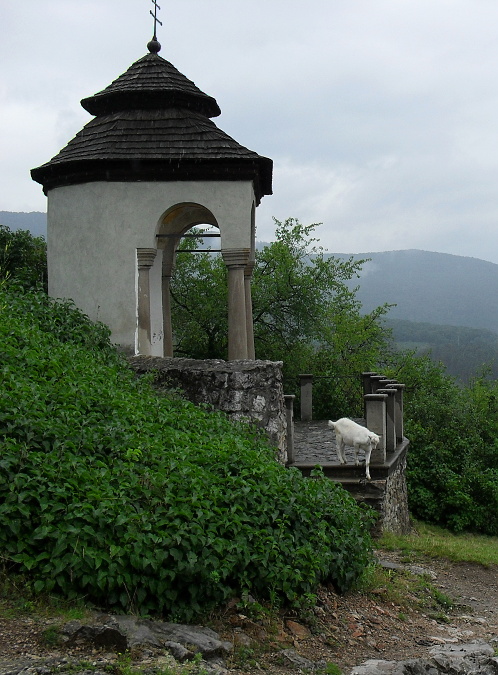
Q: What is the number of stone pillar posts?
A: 8